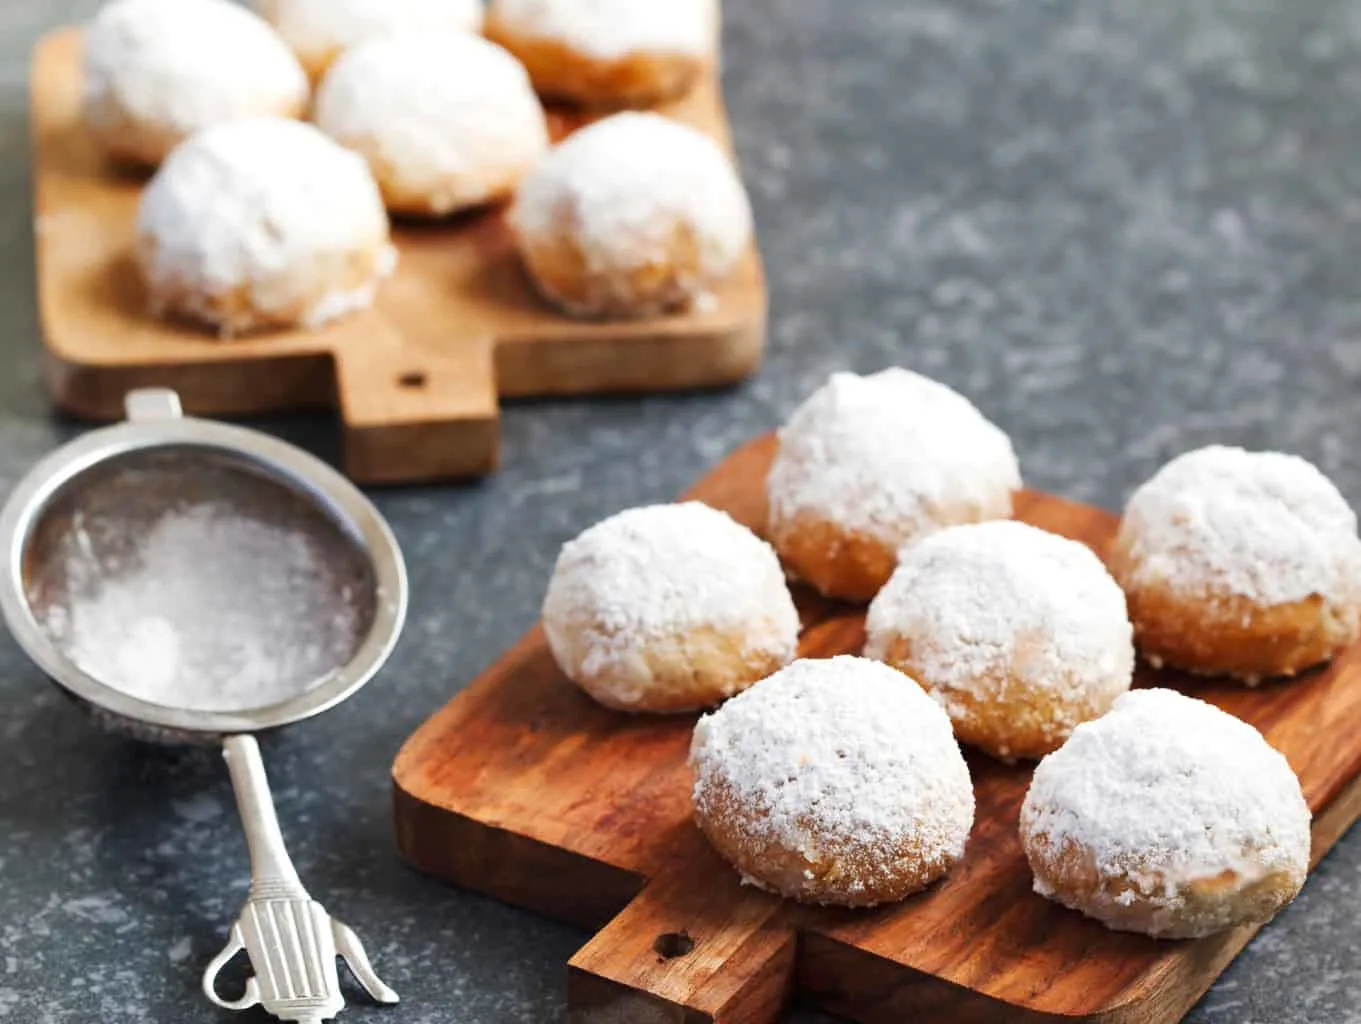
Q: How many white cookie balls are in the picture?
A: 12